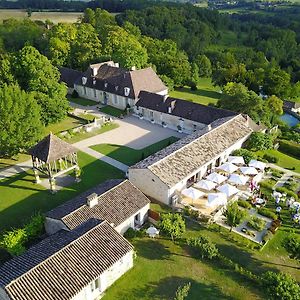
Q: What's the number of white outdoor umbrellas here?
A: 10